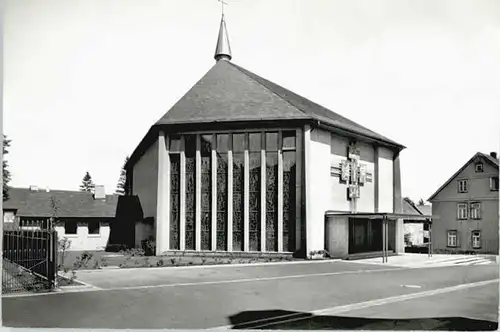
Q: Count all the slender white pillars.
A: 7